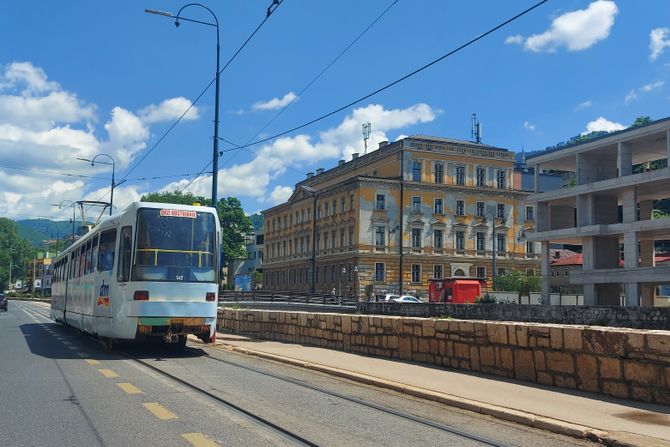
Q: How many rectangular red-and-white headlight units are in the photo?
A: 2